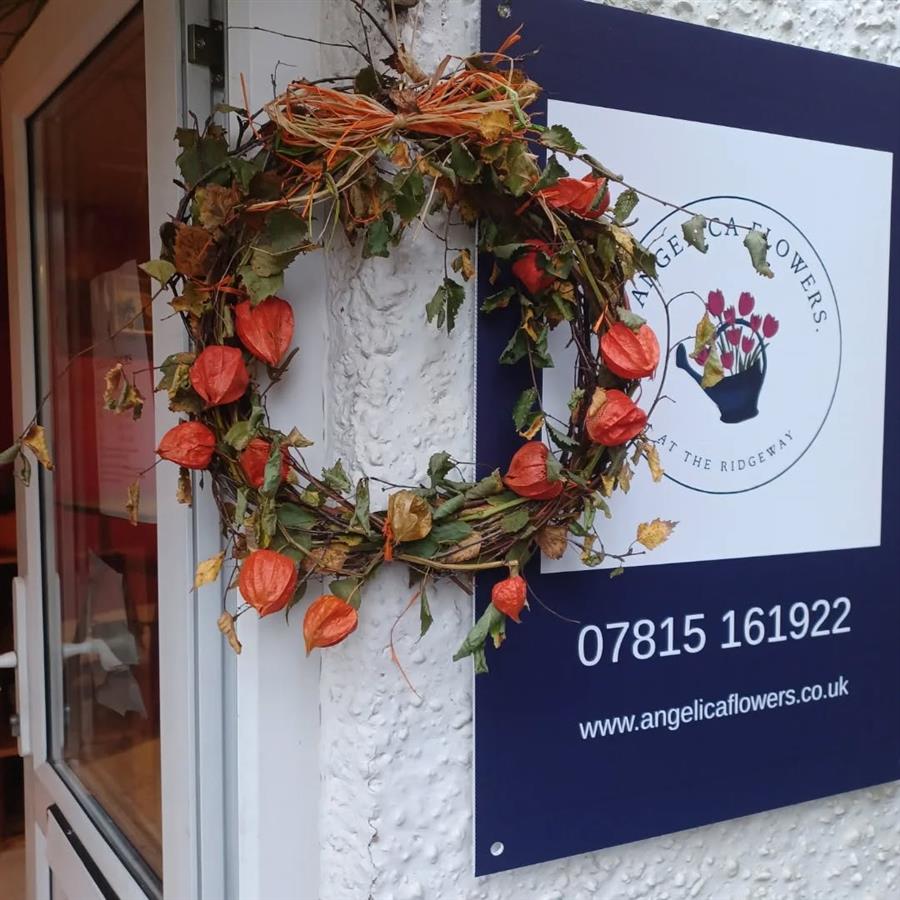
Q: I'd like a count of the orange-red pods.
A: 12